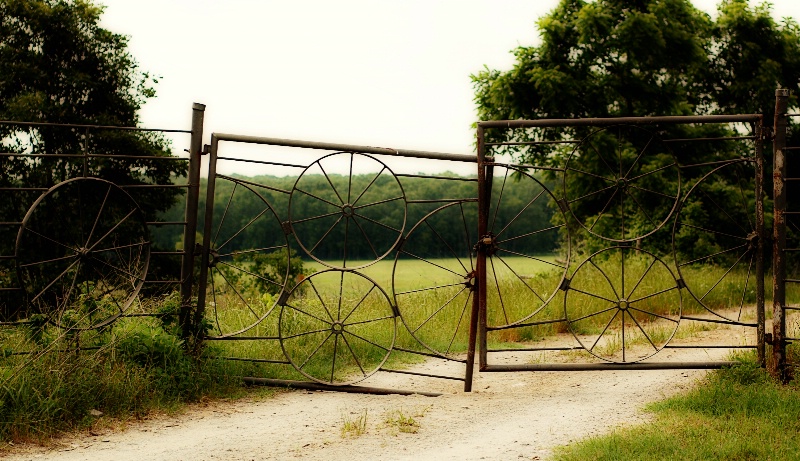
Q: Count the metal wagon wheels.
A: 9